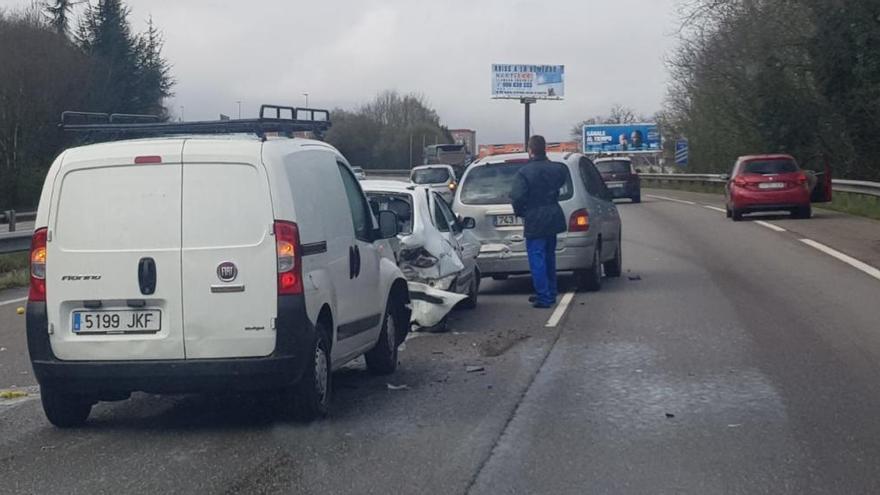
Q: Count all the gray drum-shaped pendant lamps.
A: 0